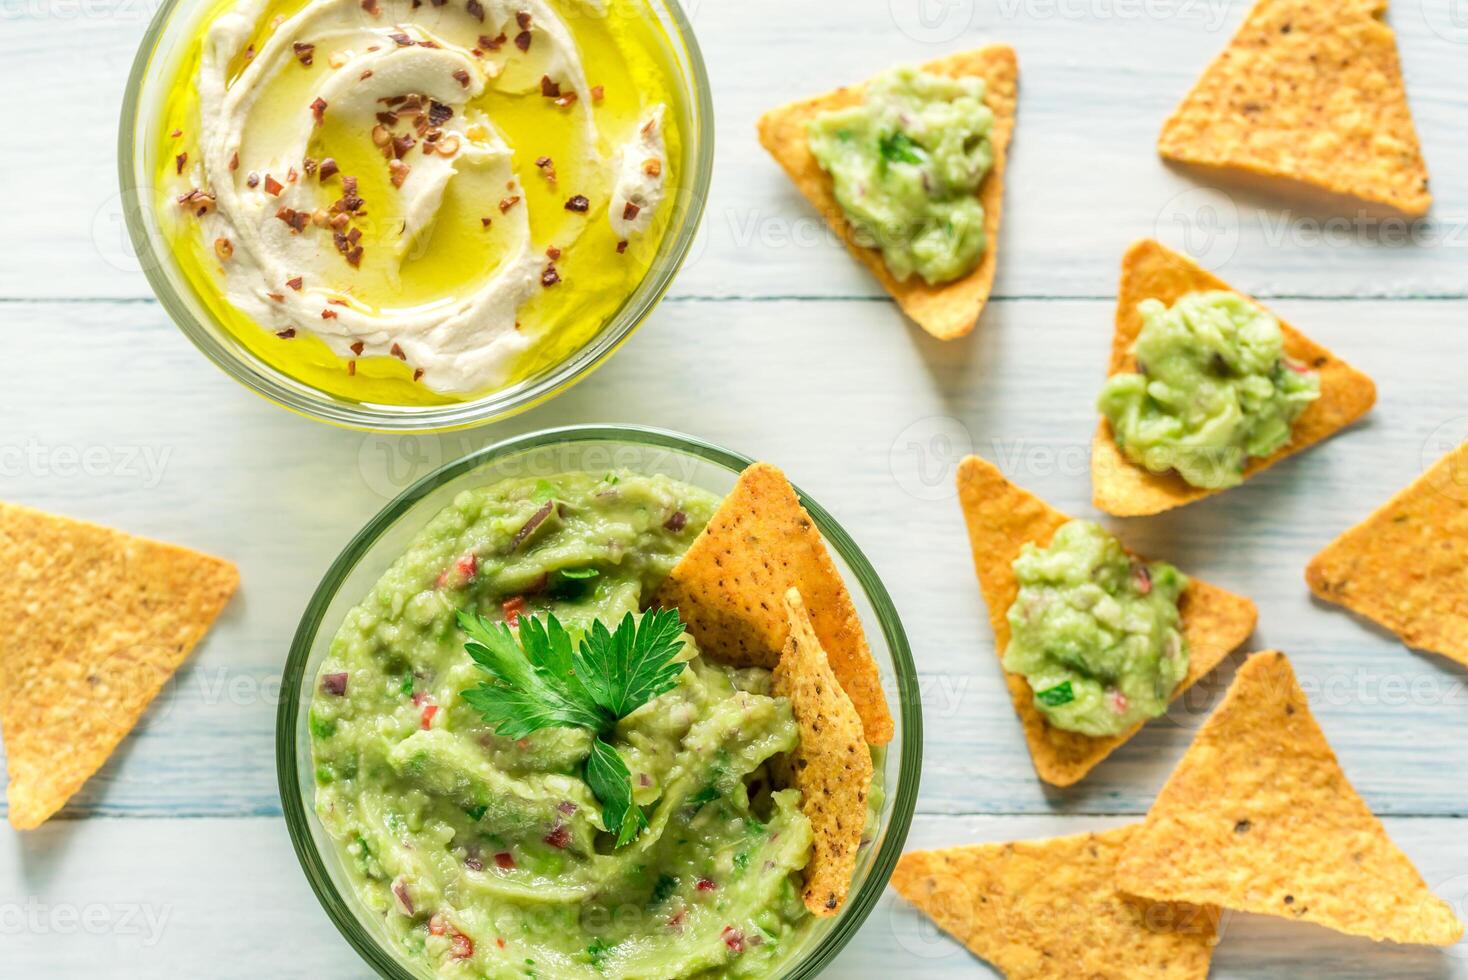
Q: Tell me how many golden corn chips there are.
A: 10